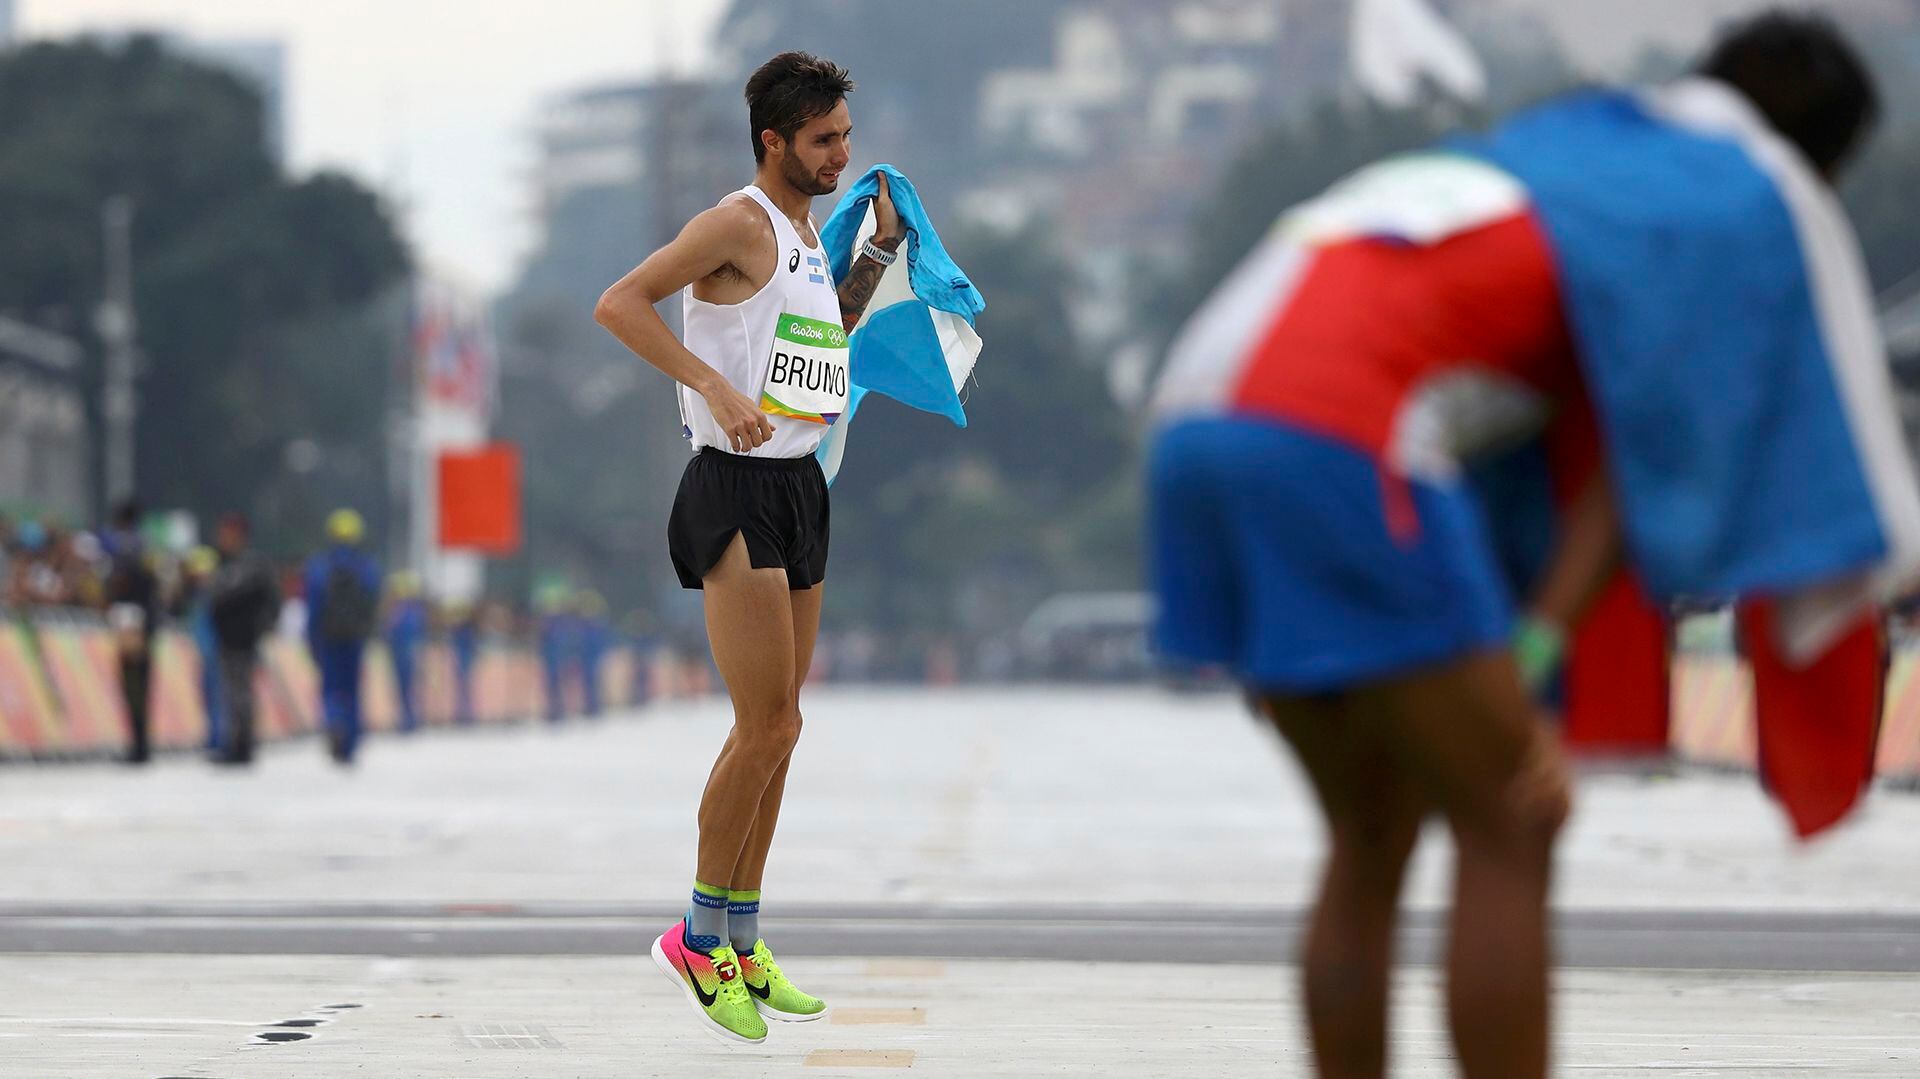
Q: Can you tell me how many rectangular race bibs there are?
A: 1